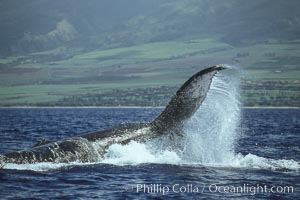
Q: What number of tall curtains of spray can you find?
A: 1